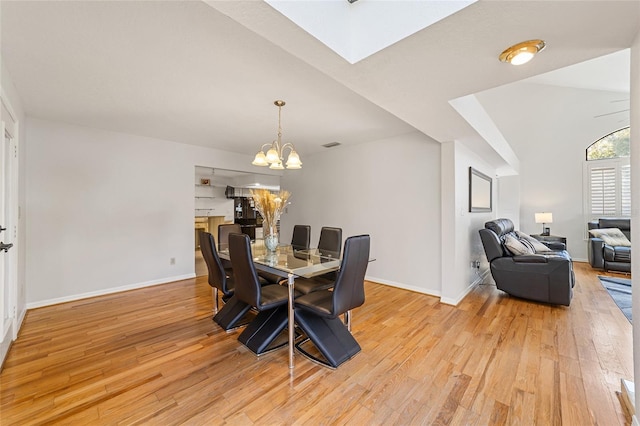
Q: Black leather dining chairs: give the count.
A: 6